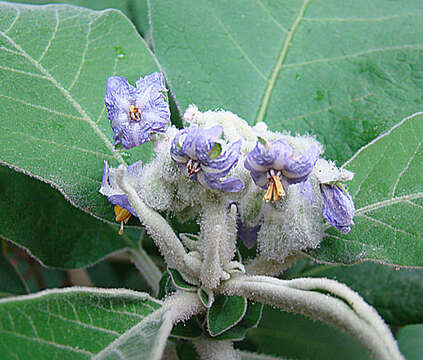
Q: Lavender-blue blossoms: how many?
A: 5